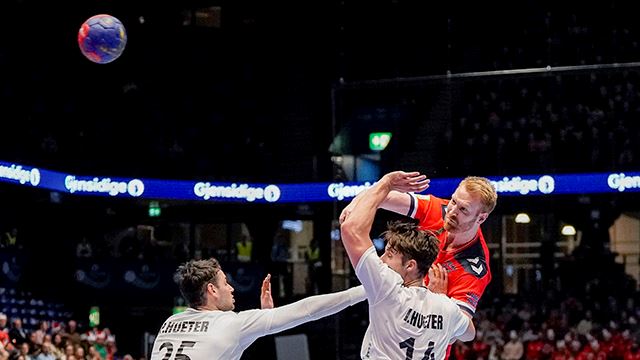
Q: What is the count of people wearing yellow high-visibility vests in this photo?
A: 3